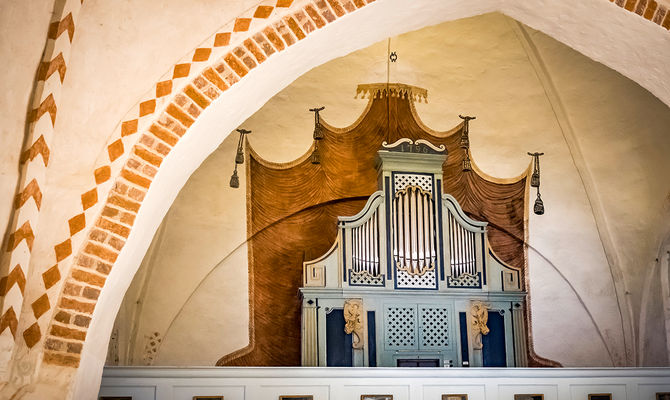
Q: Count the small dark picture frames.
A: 8